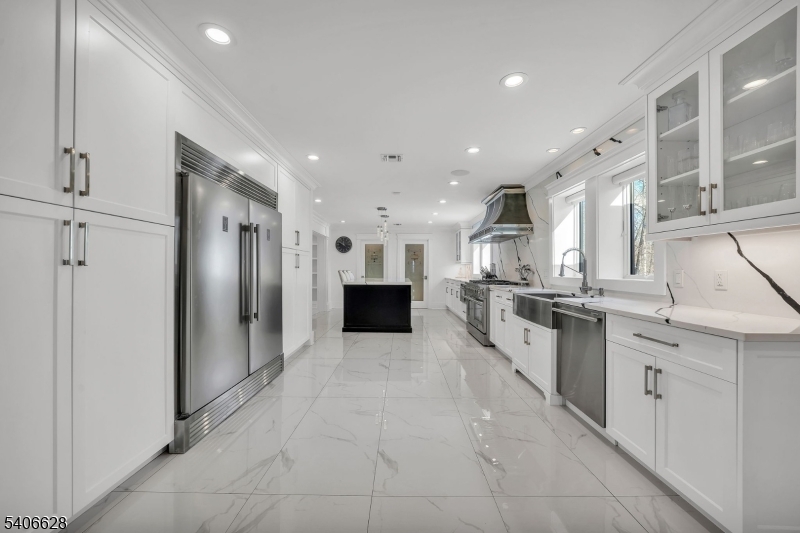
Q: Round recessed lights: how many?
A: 12